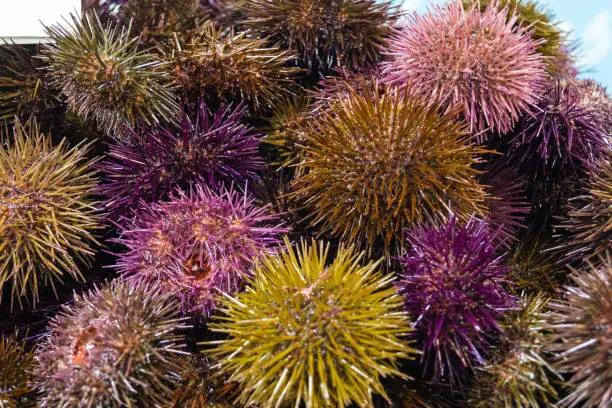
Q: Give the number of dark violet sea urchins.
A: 3